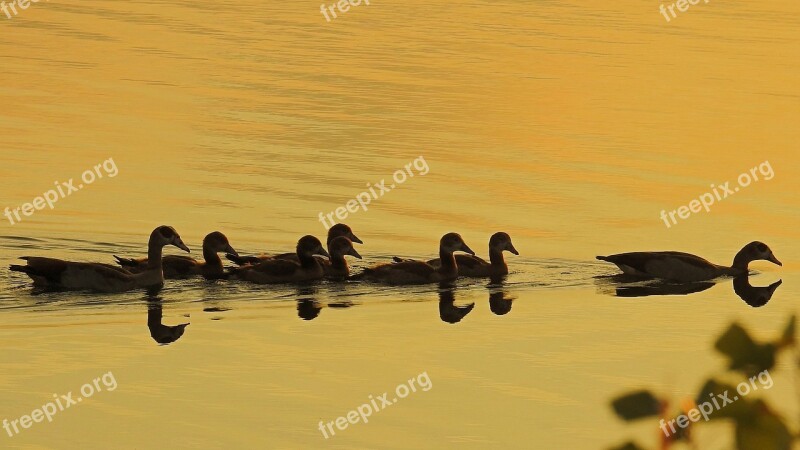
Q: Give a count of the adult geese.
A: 2